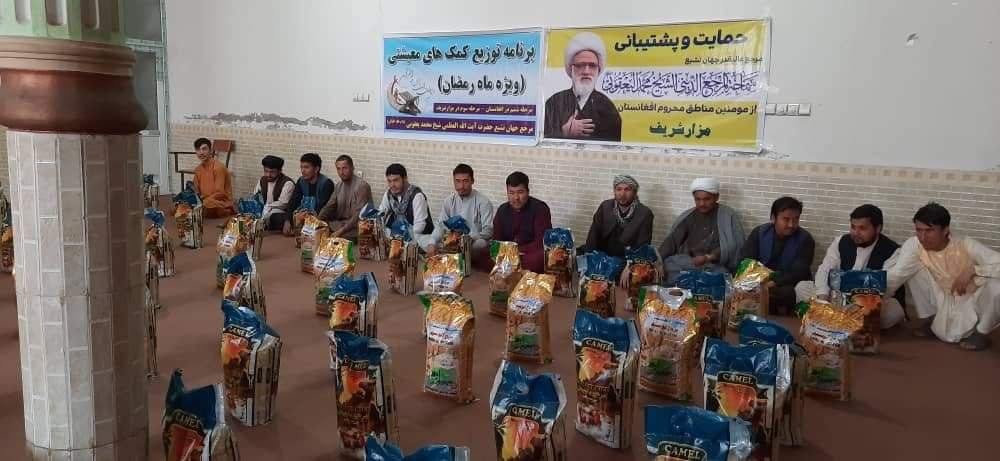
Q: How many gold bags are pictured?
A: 10